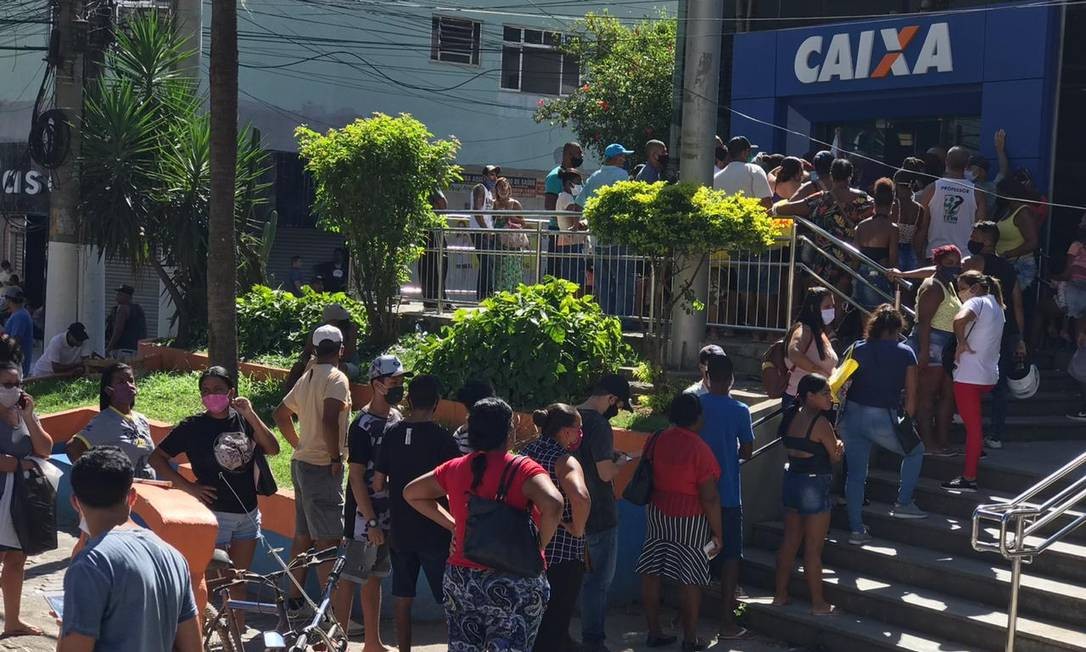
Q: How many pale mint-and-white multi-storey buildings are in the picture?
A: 1